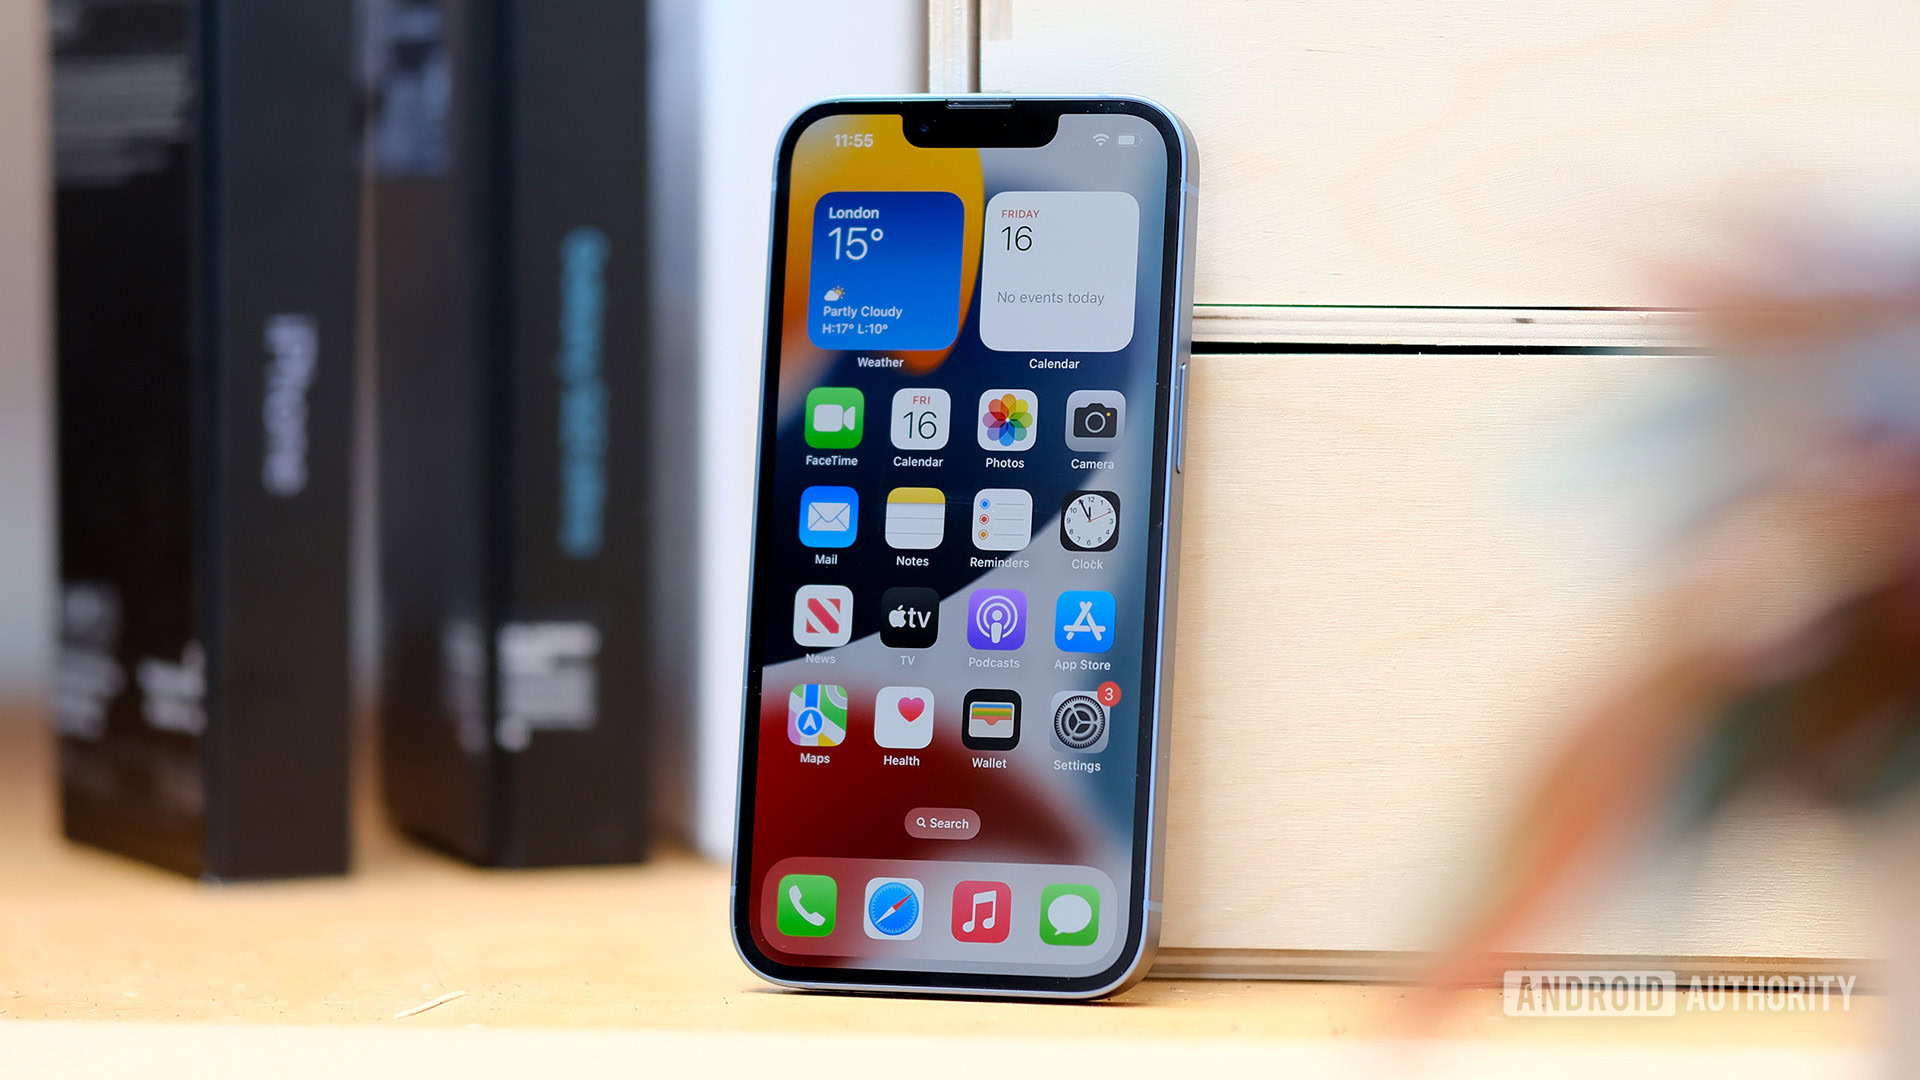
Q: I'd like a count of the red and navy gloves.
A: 0